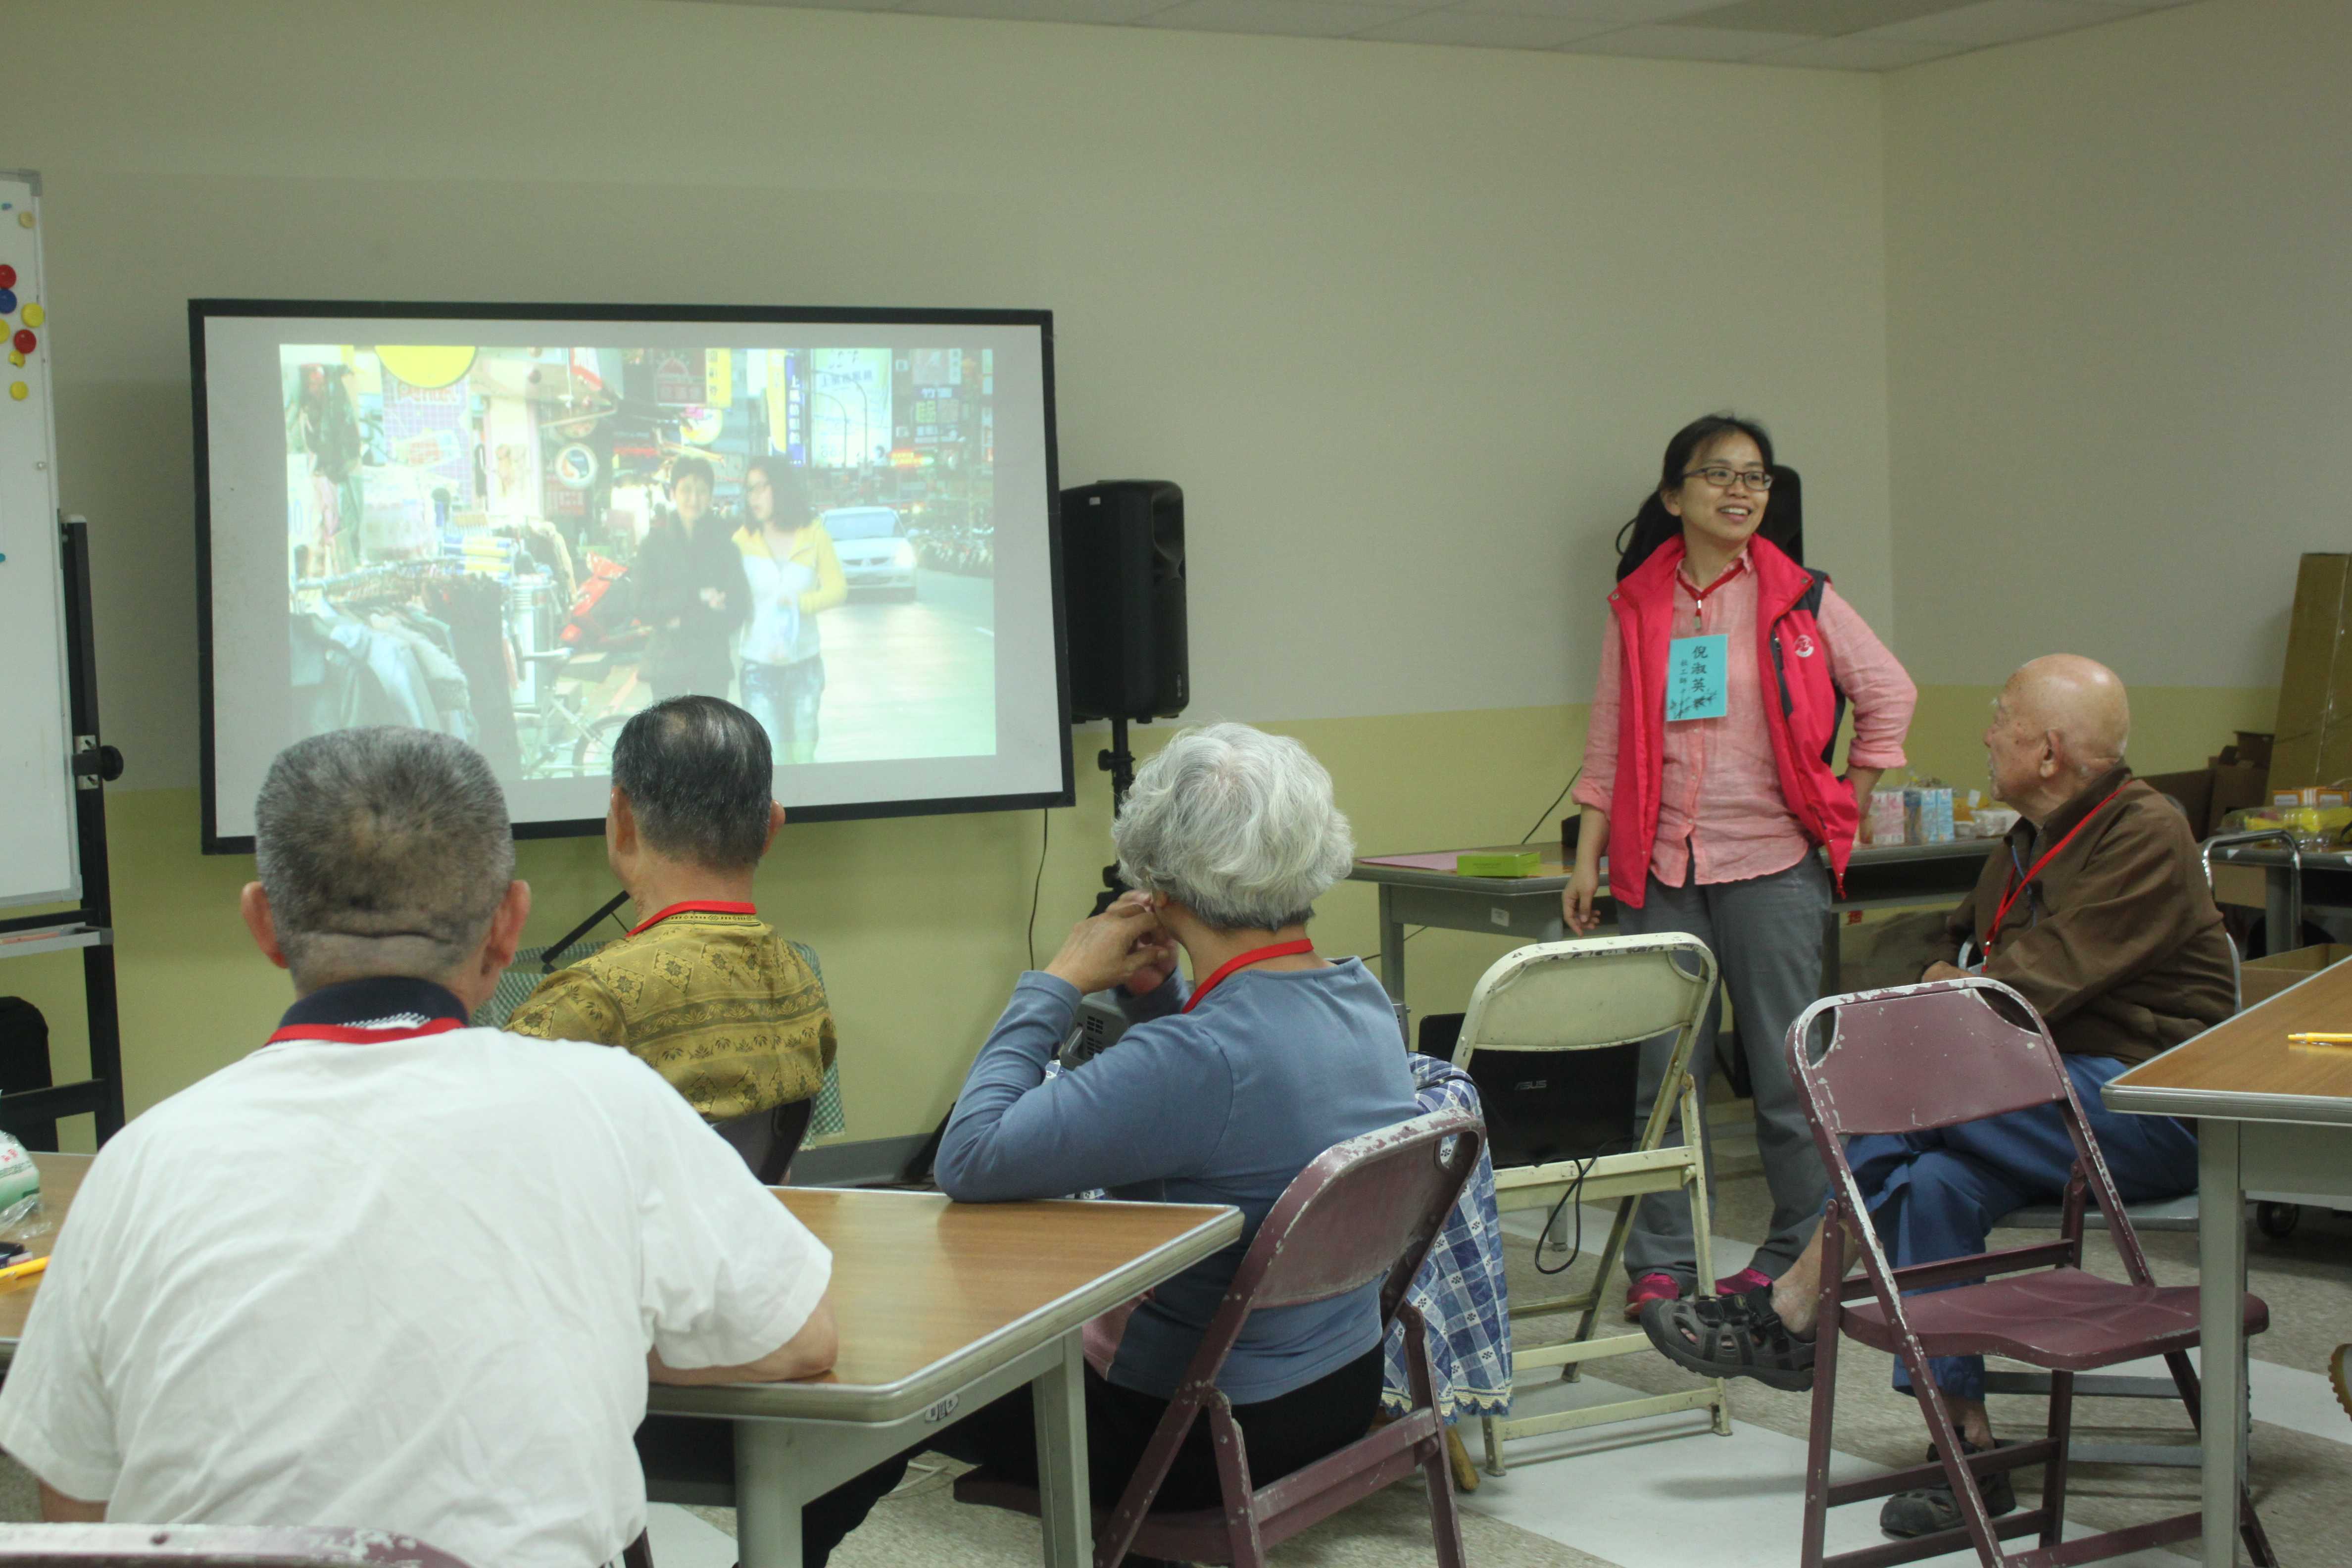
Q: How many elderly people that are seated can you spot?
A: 4